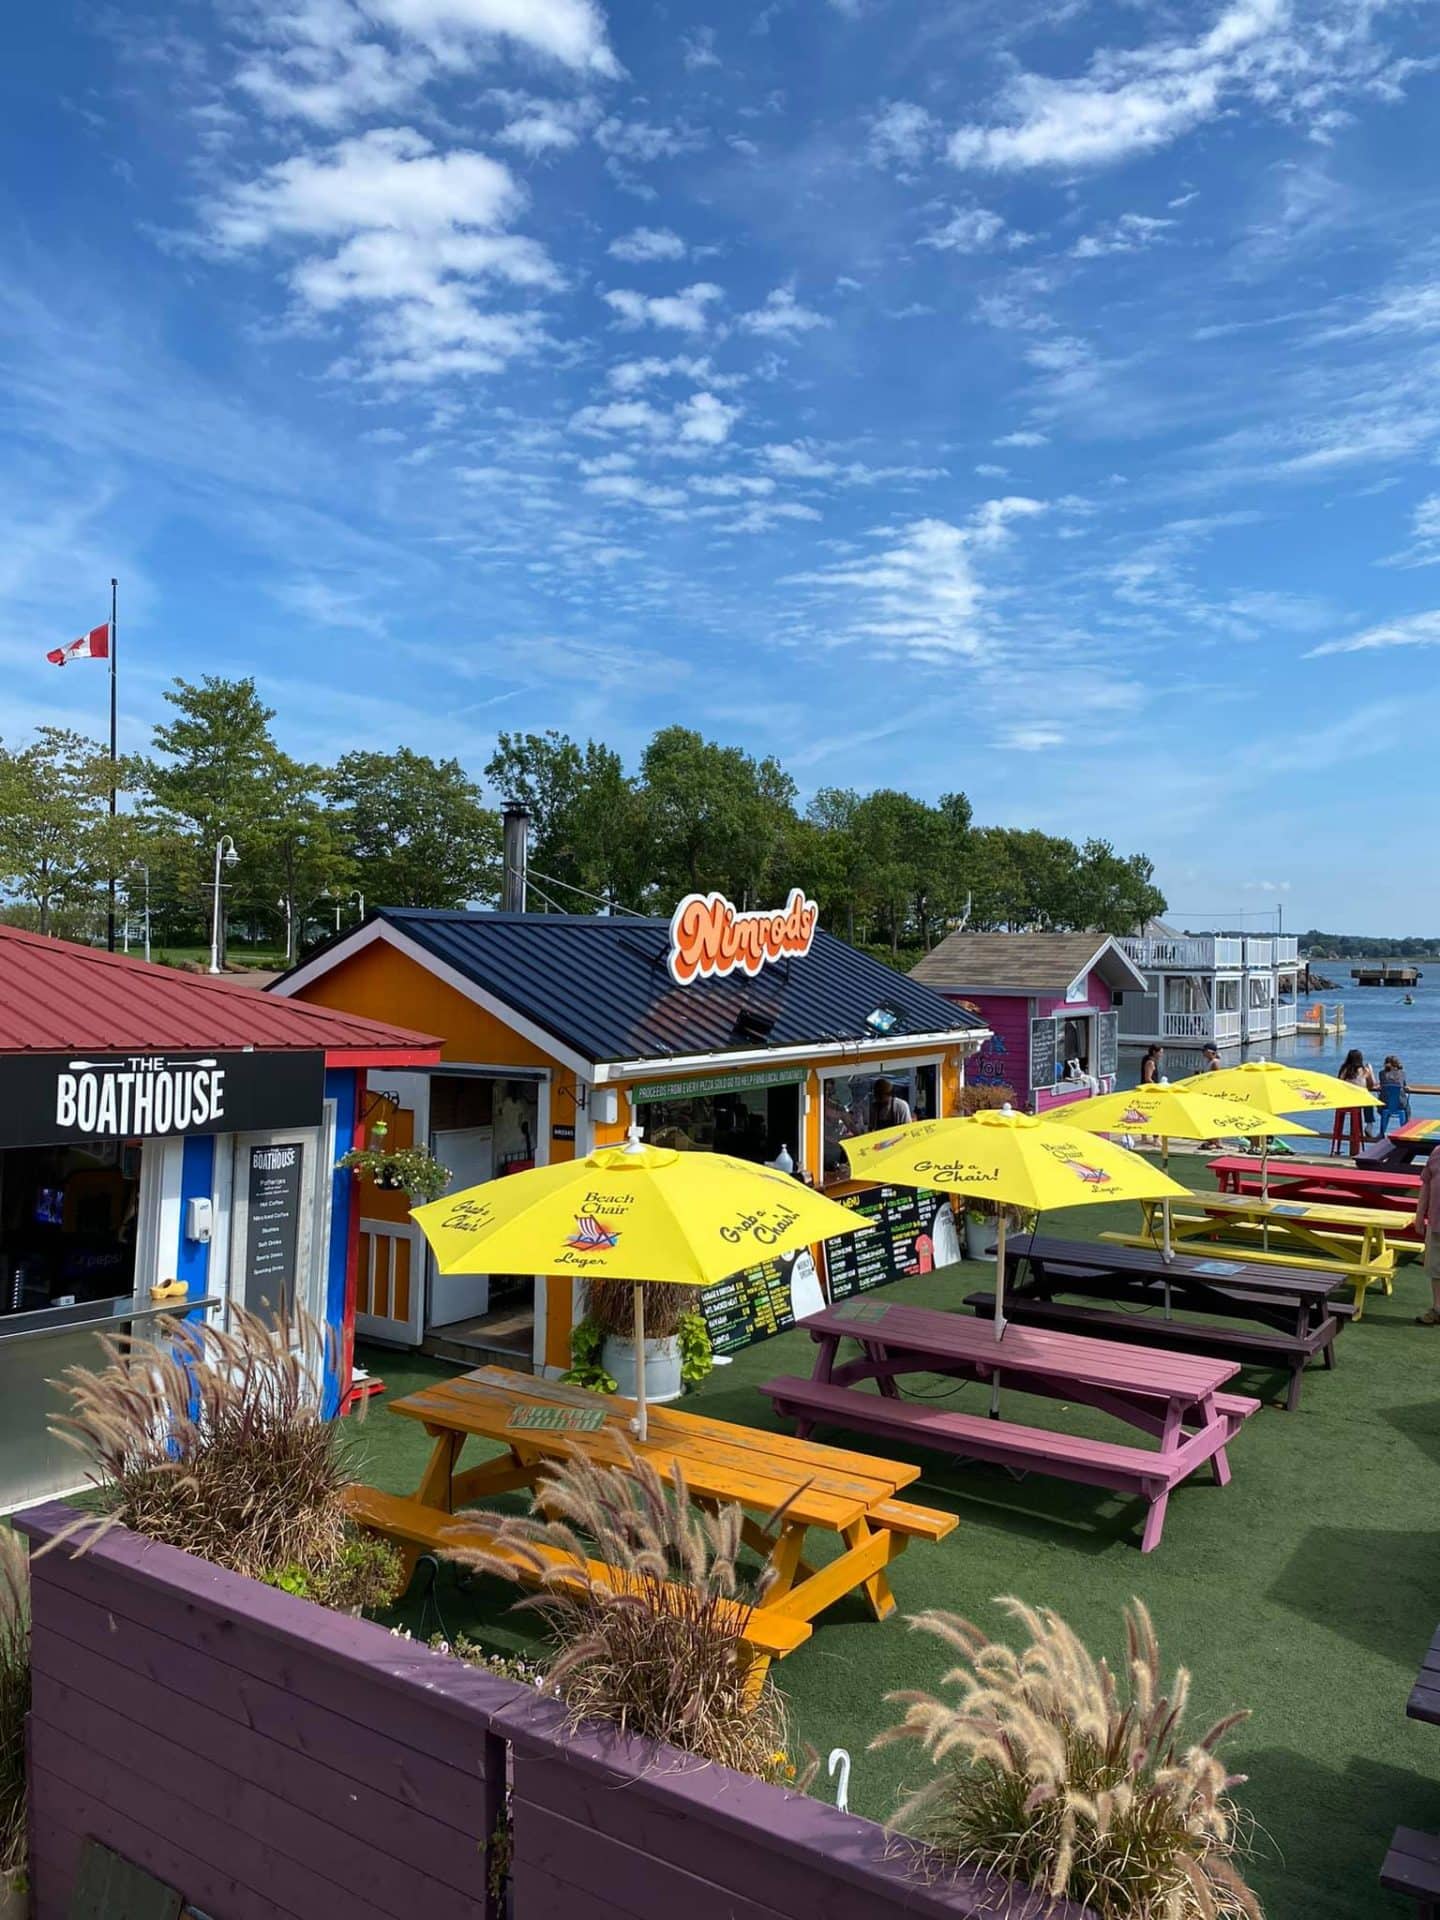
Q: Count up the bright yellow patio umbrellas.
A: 4